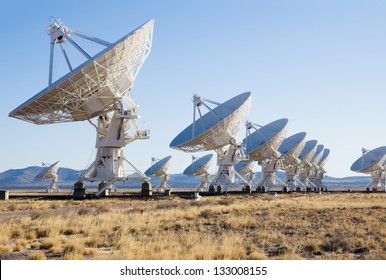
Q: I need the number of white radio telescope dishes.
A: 12